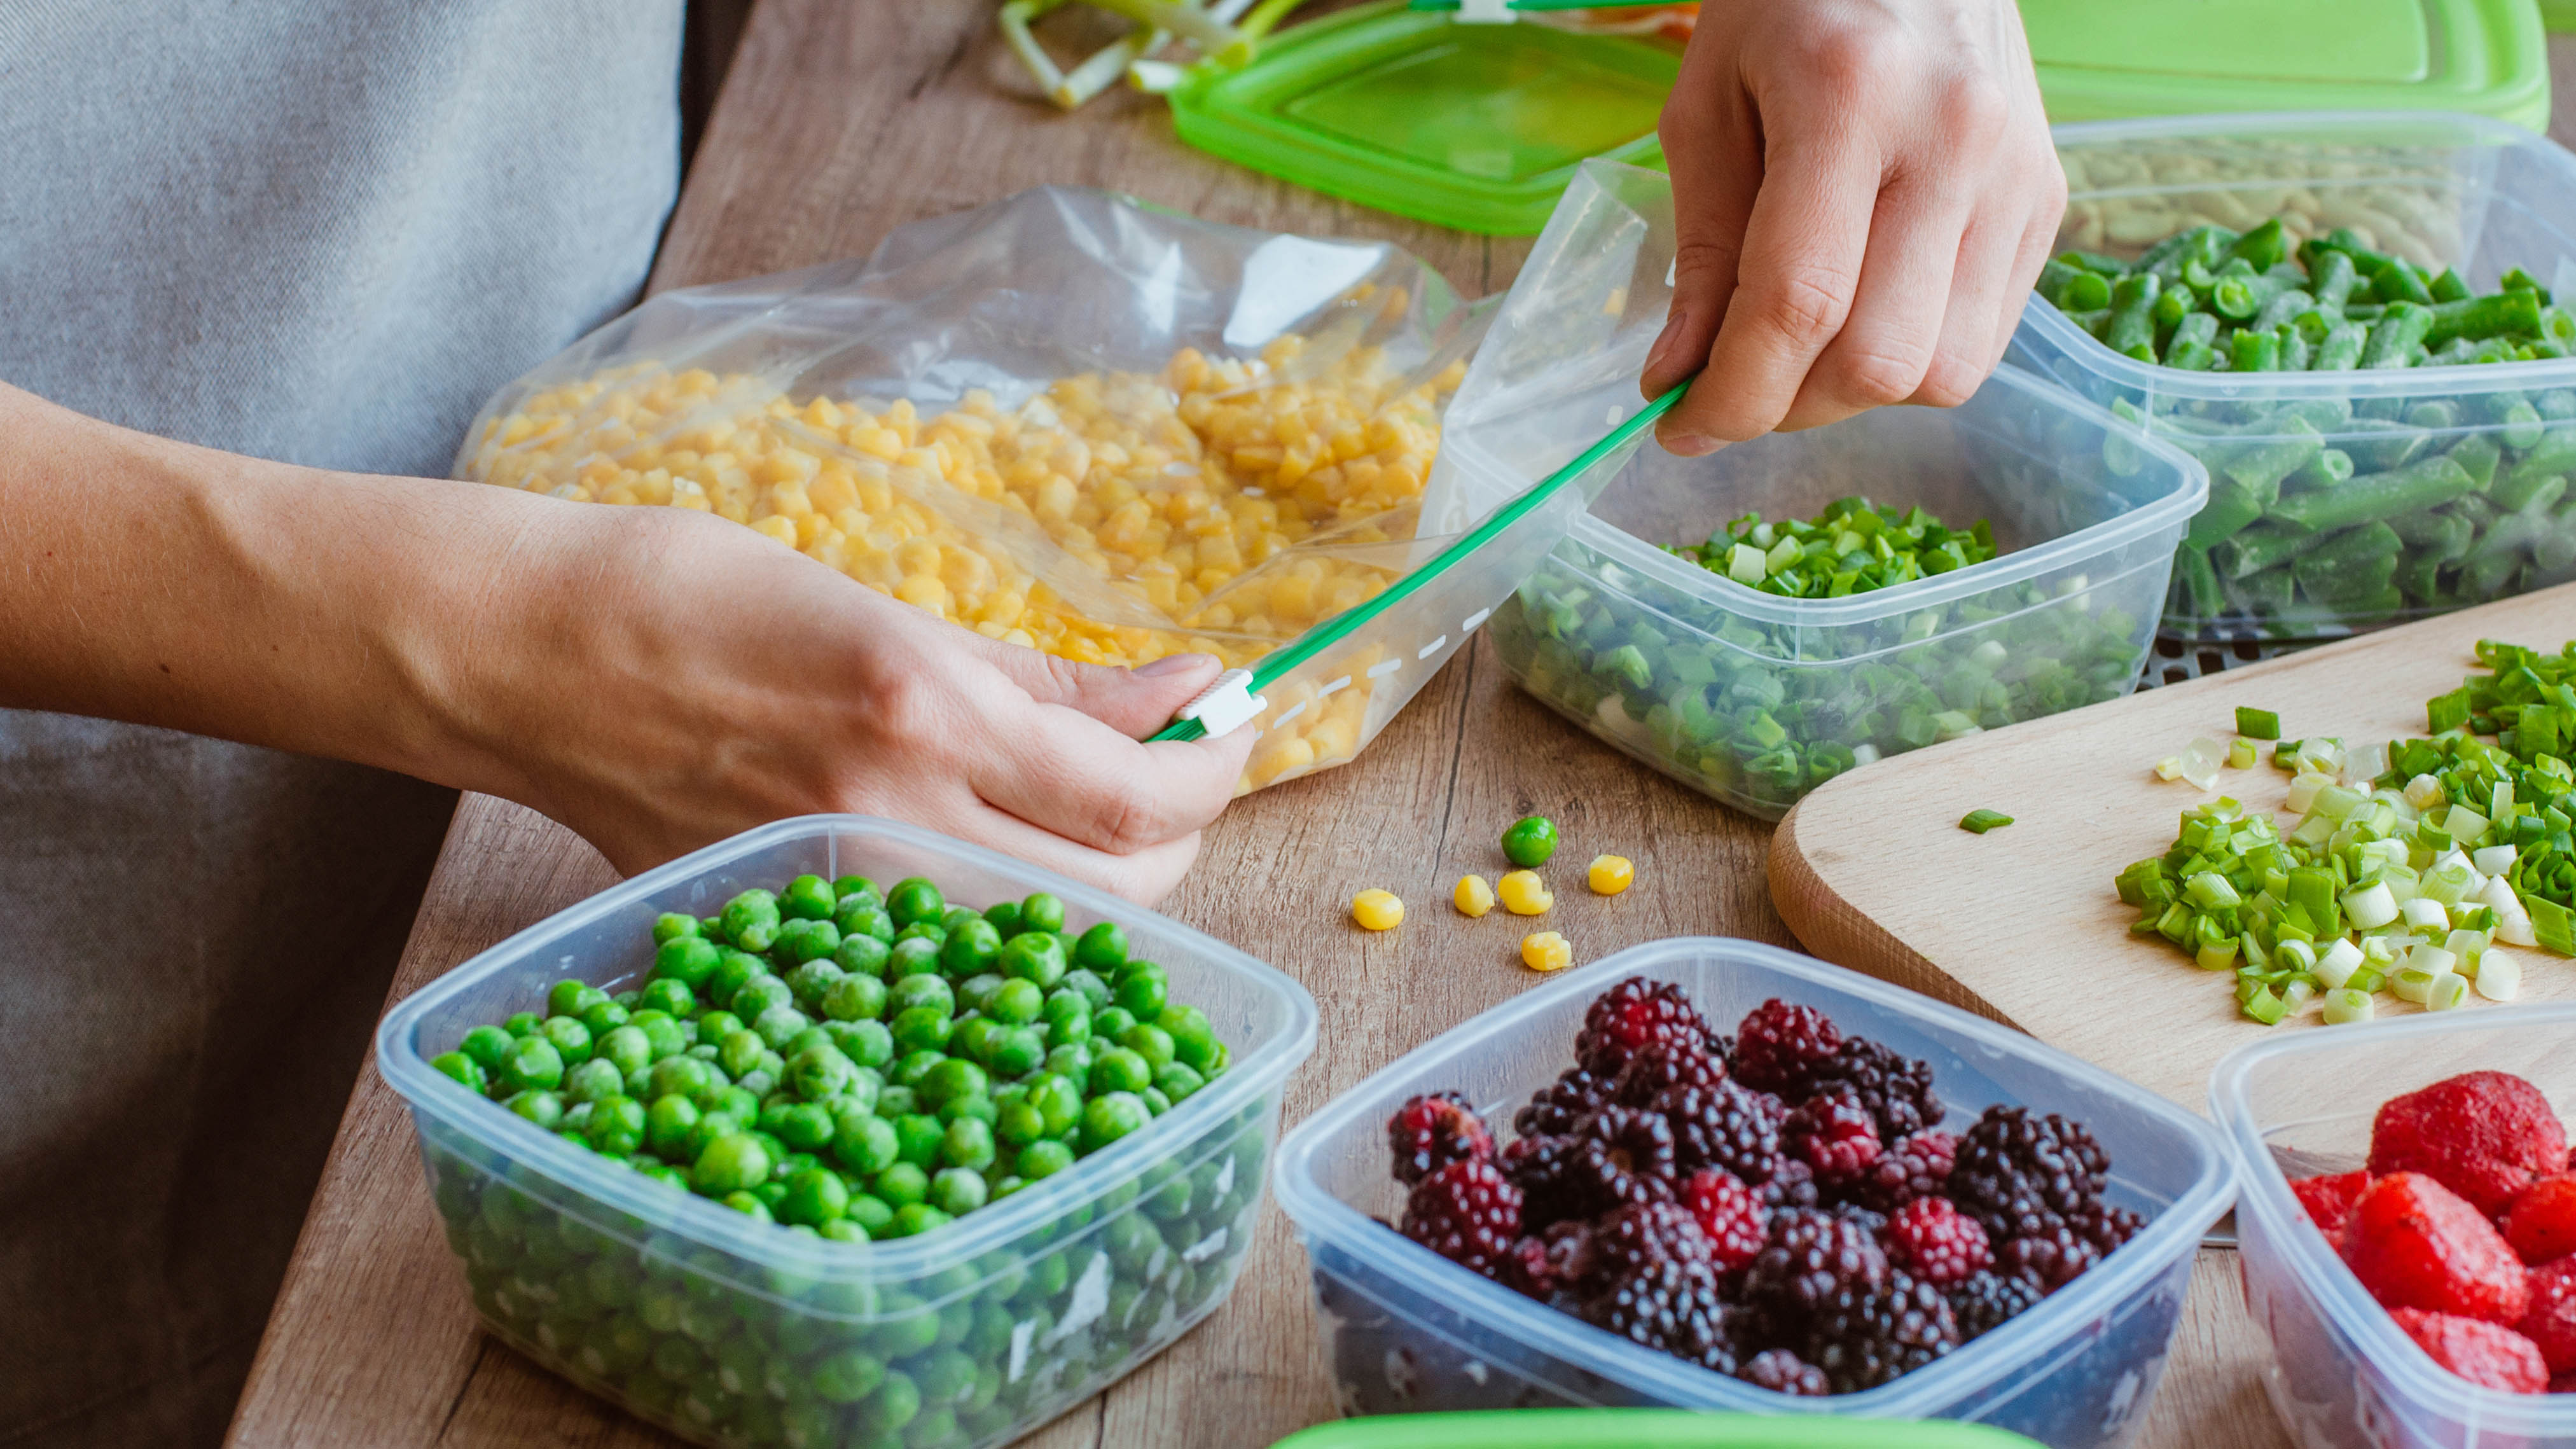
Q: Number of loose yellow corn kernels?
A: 5